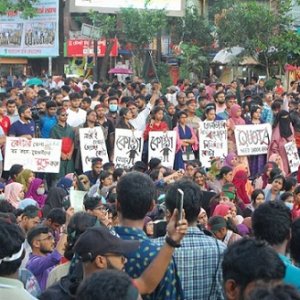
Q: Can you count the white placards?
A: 7